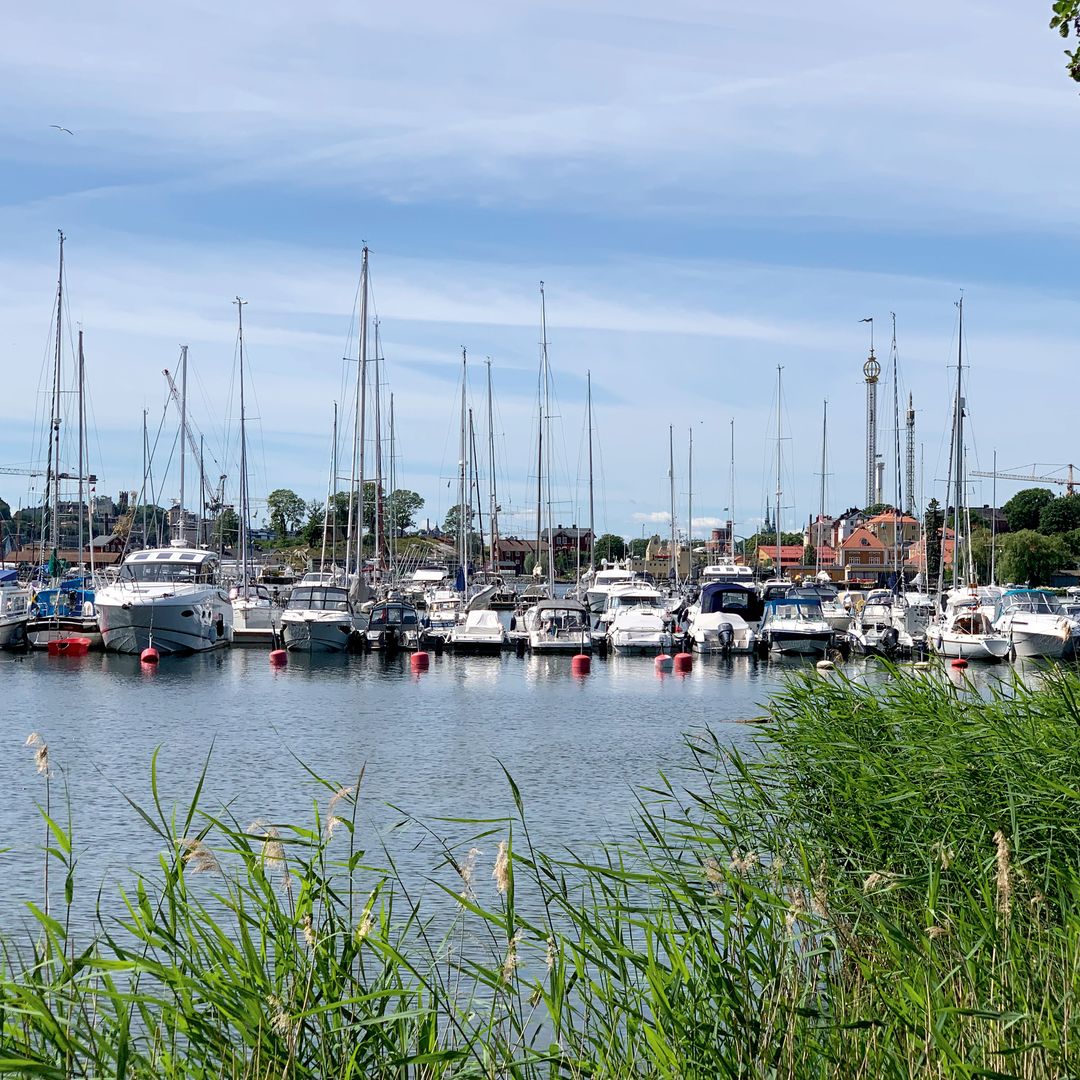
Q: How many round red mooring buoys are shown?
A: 7